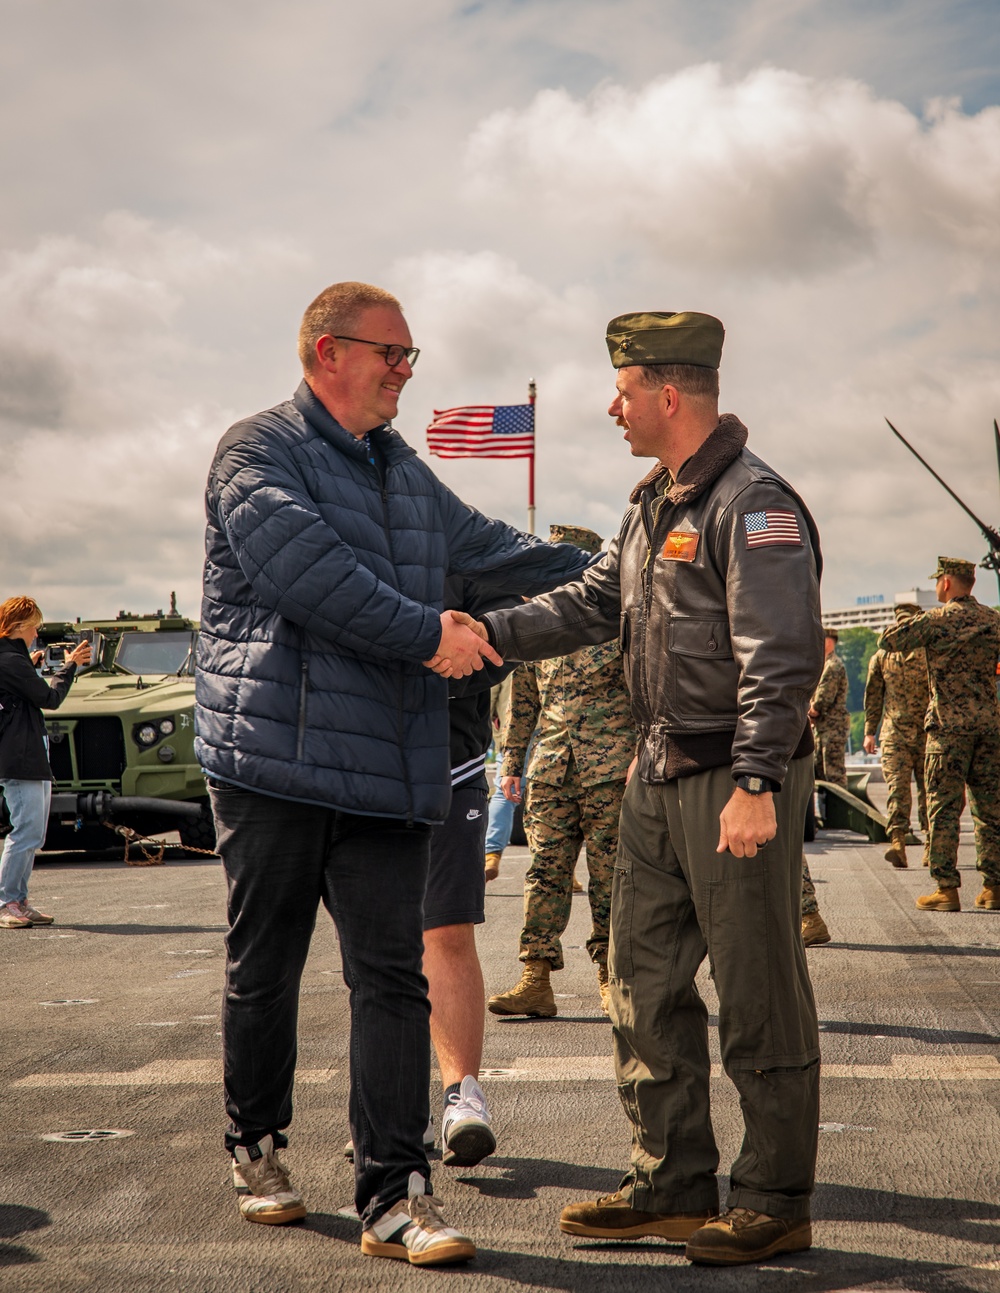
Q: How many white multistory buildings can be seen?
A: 1